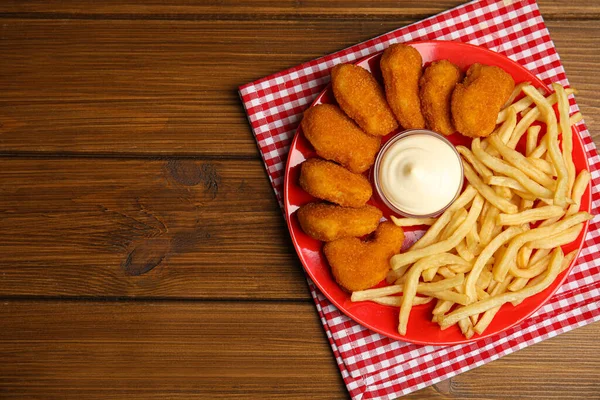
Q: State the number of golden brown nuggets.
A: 8